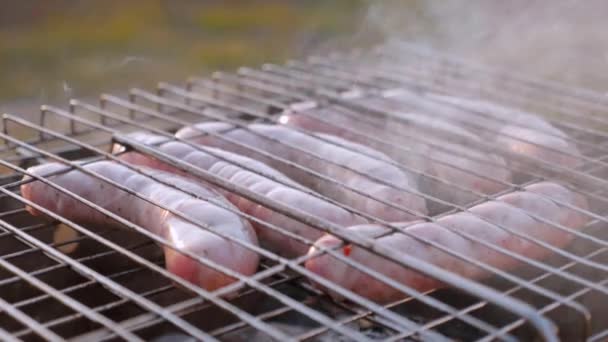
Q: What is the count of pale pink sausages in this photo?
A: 6